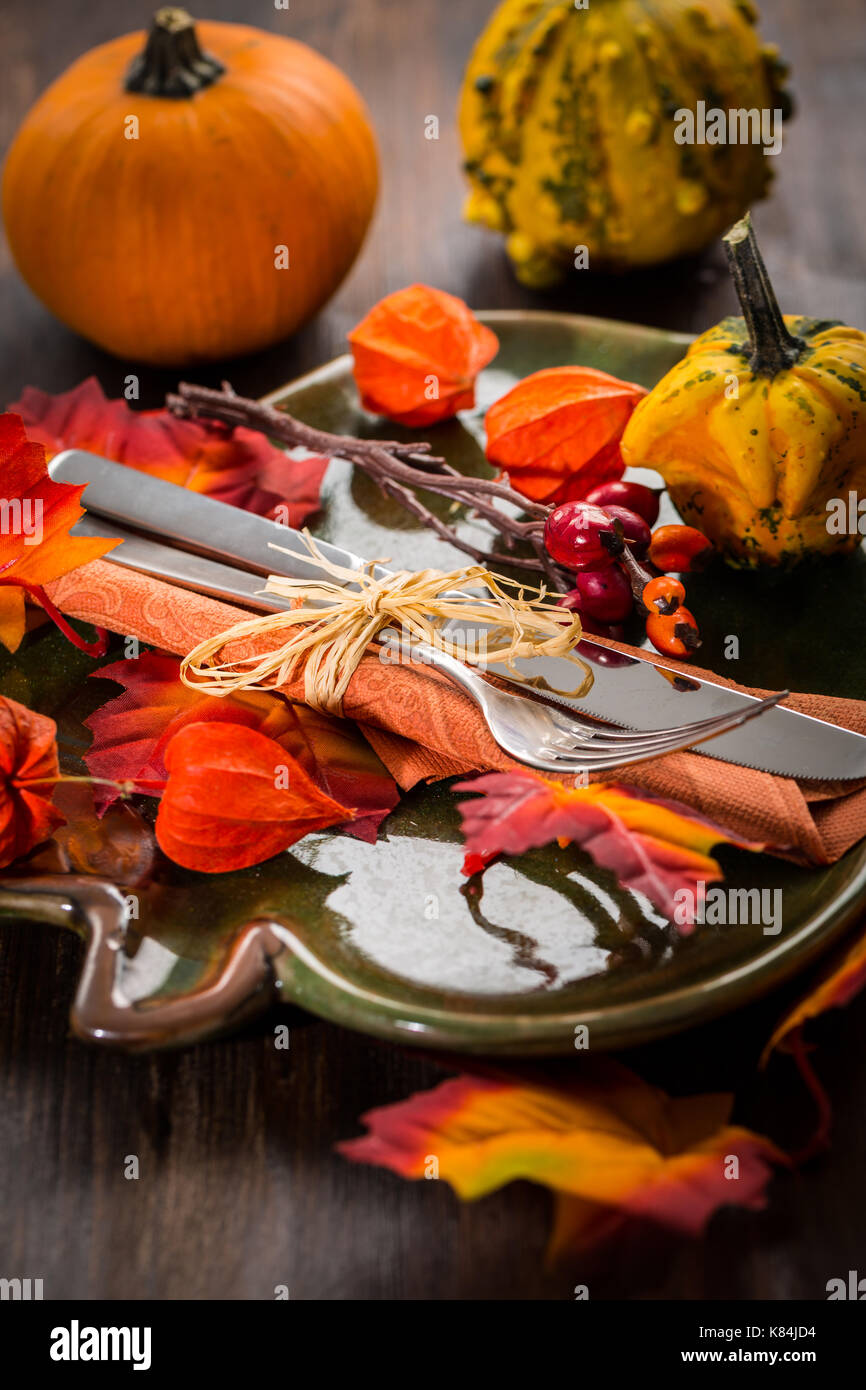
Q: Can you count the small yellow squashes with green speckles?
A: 2